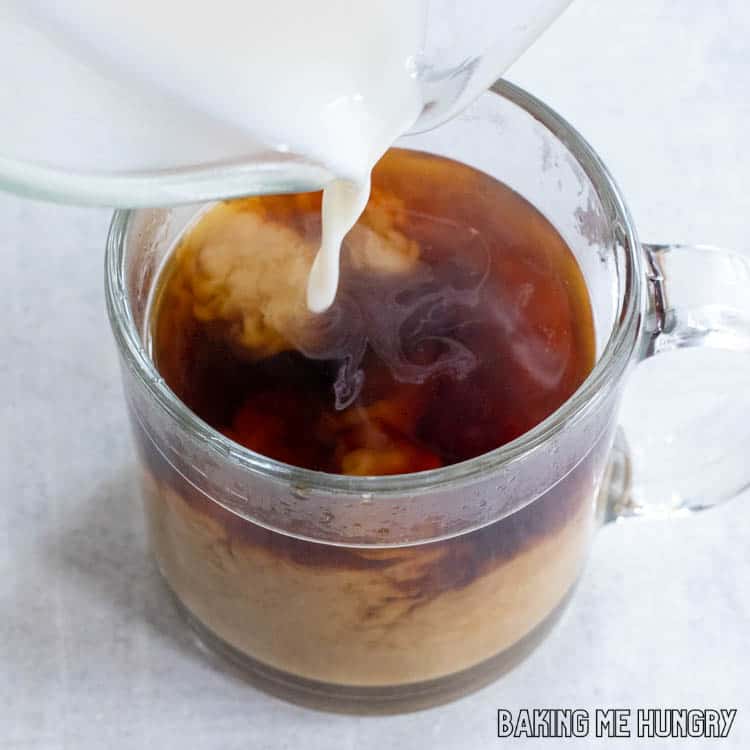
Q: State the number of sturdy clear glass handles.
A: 1